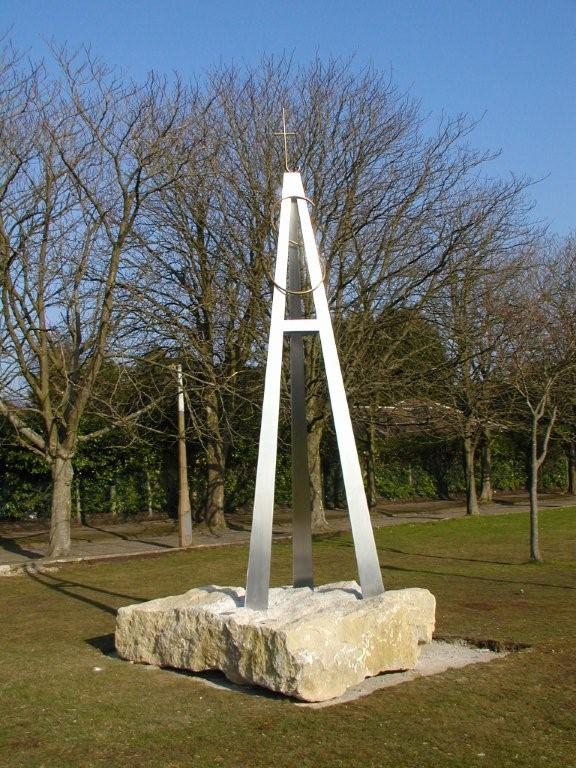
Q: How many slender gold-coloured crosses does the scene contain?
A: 1